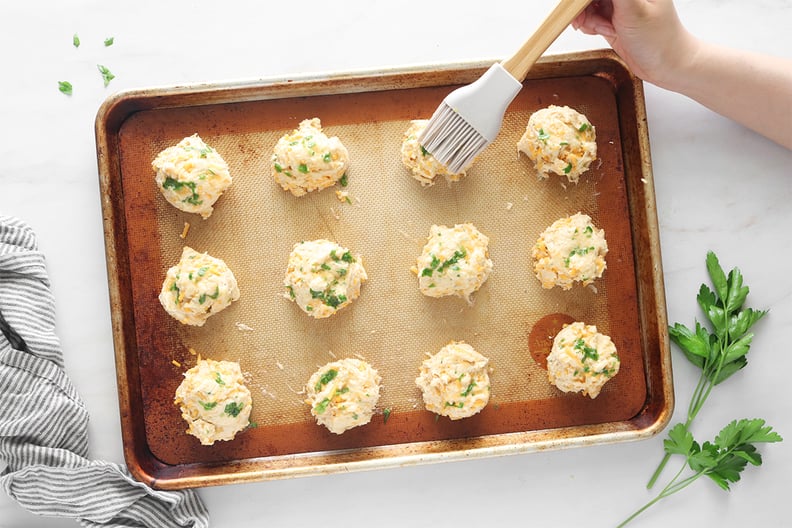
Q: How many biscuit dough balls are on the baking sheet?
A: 12